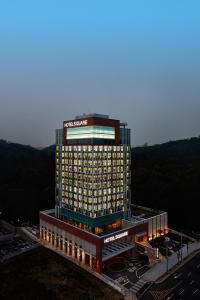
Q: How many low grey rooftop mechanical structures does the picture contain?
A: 1